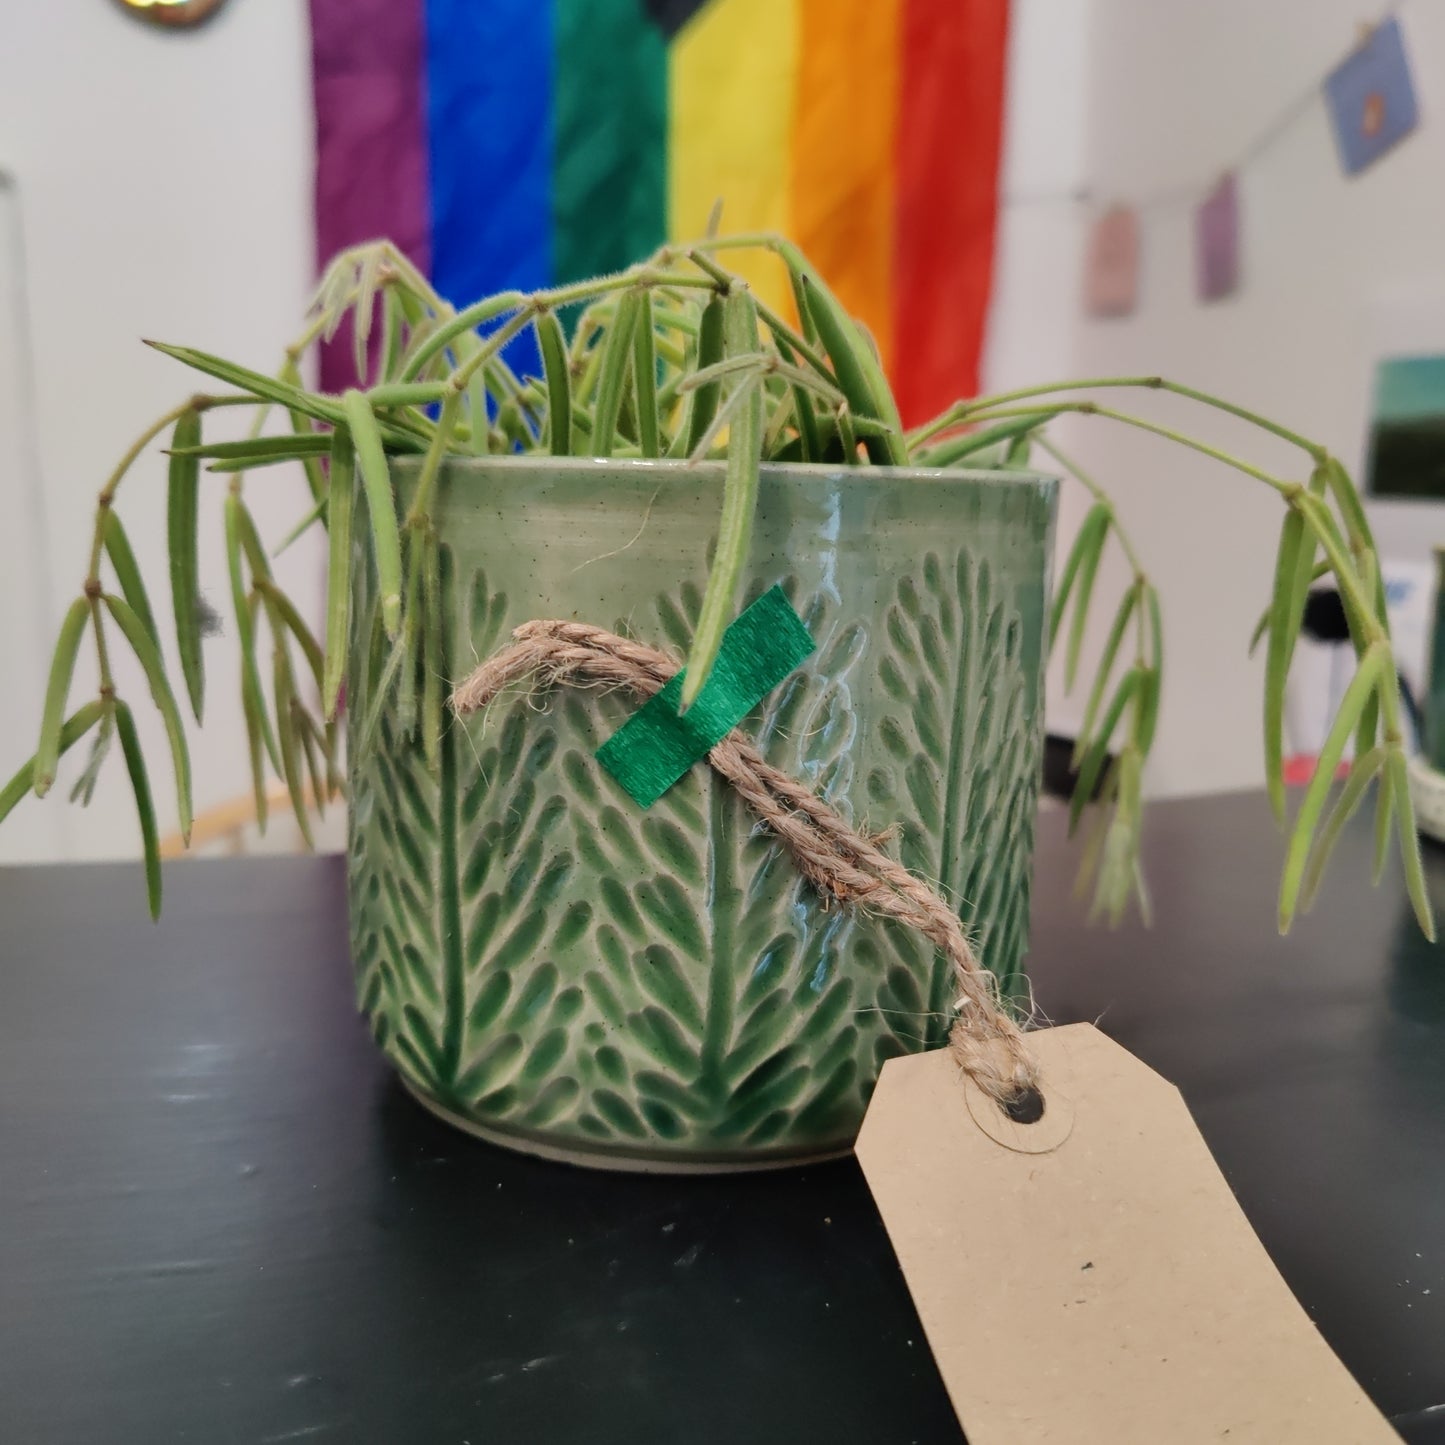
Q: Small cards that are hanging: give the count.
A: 3